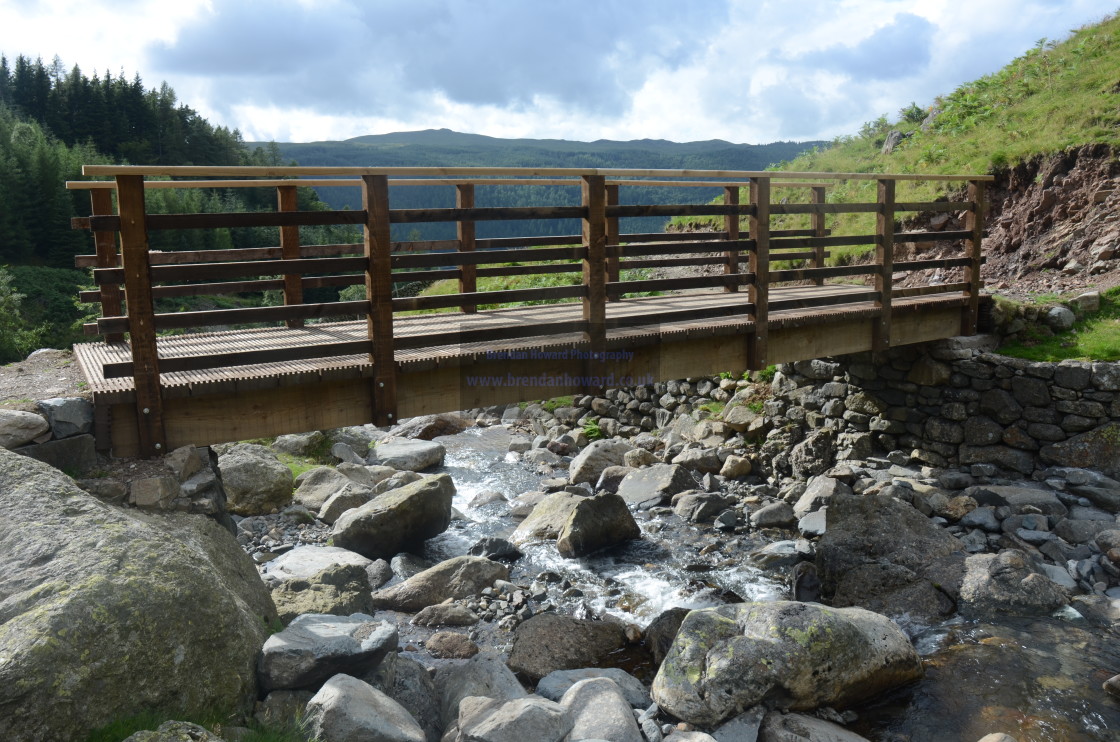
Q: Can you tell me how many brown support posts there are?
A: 12